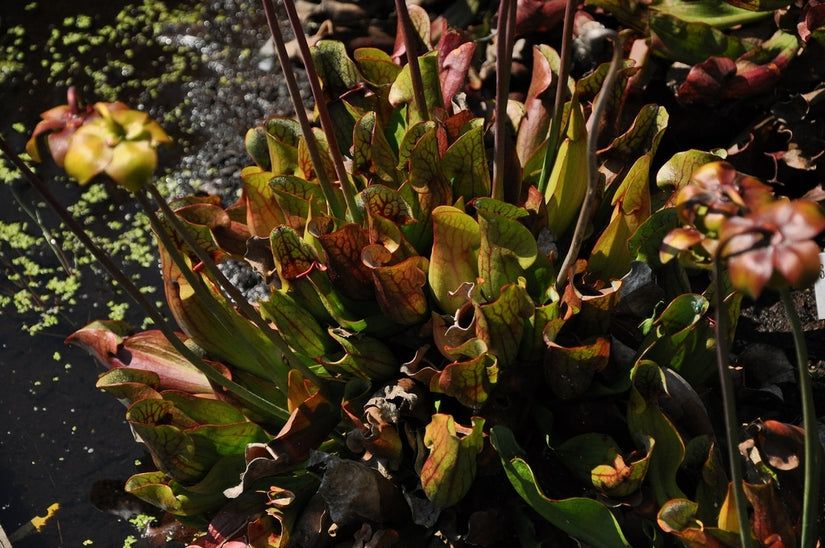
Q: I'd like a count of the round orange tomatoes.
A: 0